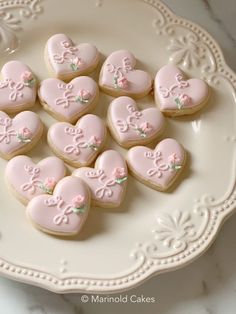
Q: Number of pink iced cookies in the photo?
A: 12